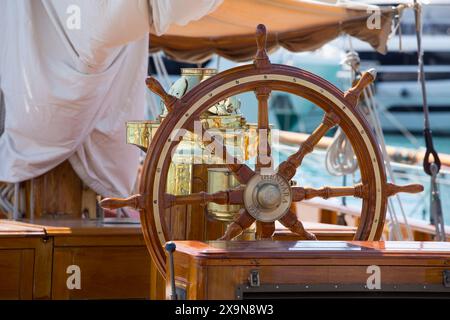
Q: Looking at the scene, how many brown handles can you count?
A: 5